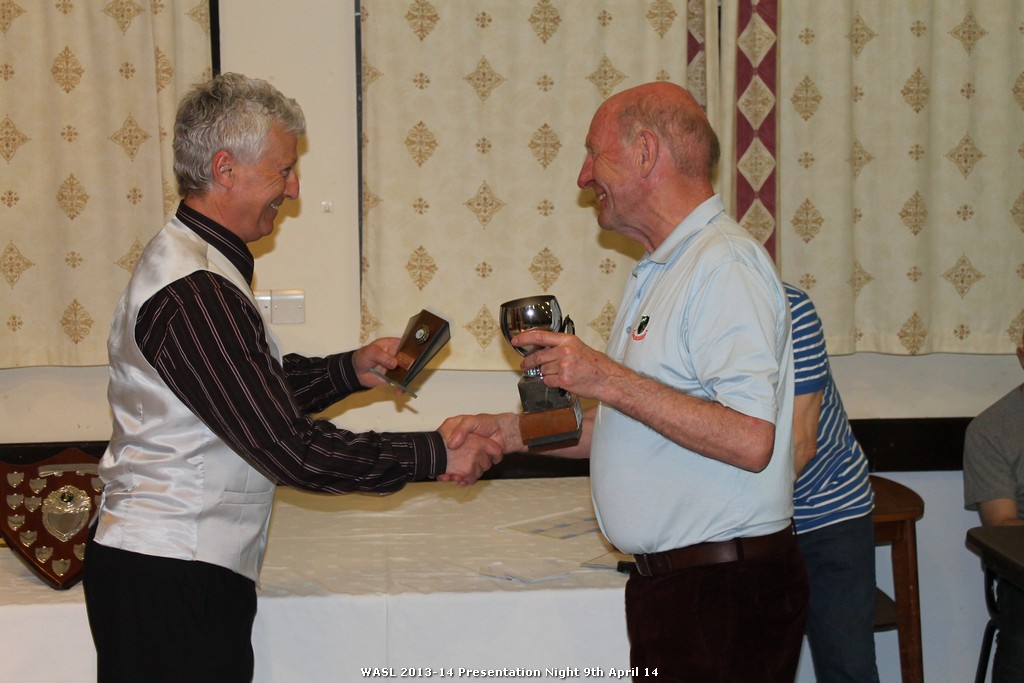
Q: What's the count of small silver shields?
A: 11